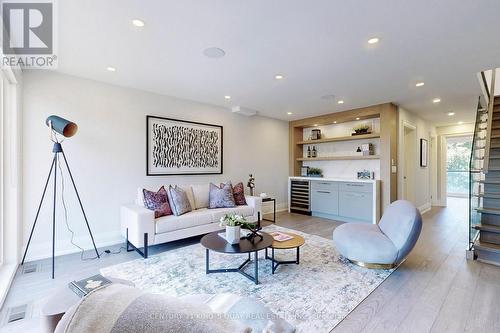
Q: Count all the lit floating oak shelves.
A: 2